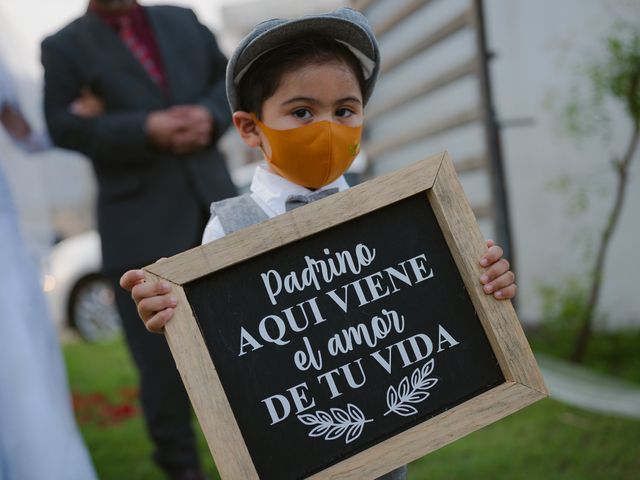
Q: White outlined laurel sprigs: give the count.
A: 2